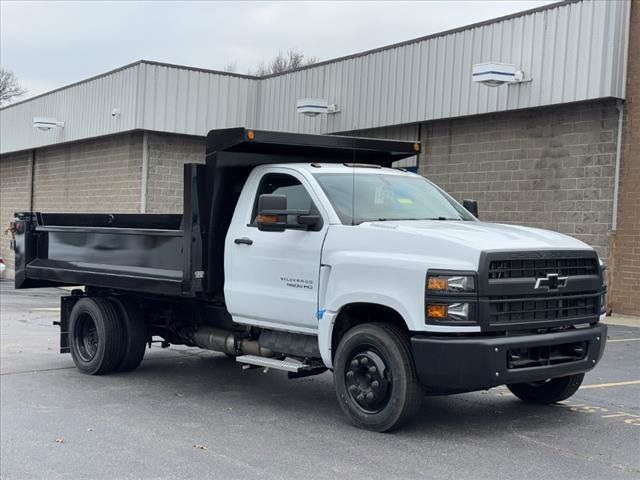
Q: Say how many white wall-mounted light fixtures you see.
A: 3